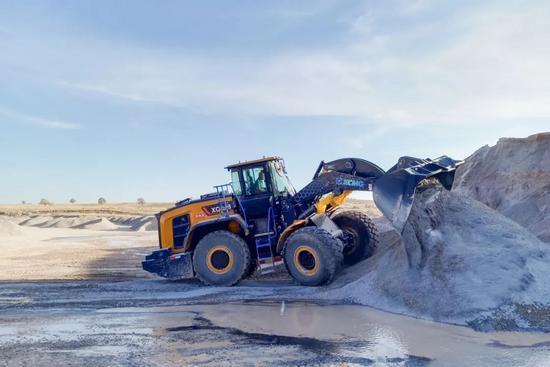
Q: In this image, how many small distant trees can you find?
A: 5